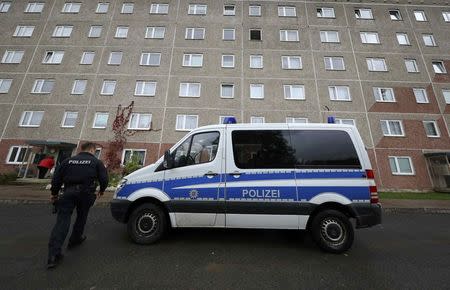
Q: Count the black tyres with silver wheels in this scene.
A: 2